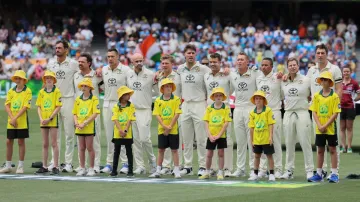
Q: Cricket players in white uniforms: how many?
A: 11